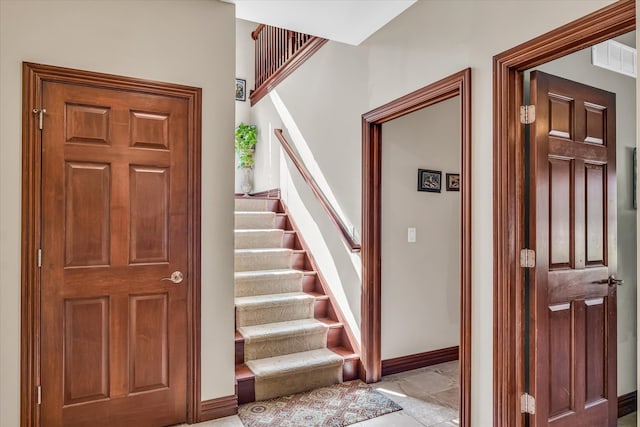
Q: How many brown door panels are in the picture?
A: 12